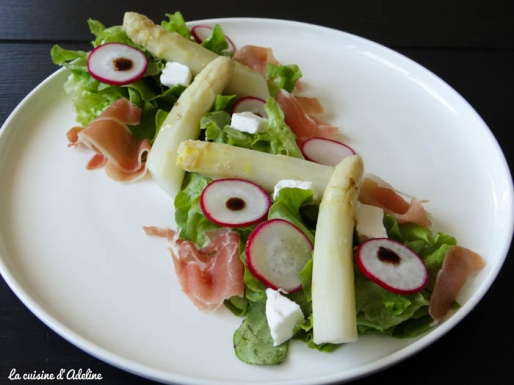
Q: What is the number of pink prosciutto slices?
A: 6